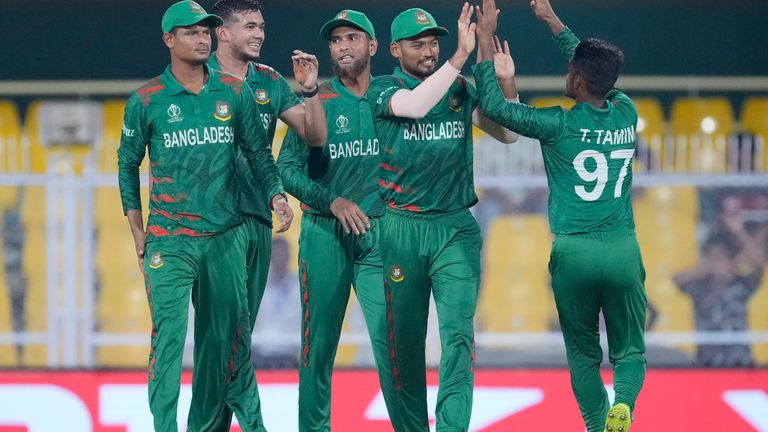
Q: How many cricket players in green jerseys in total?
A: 5